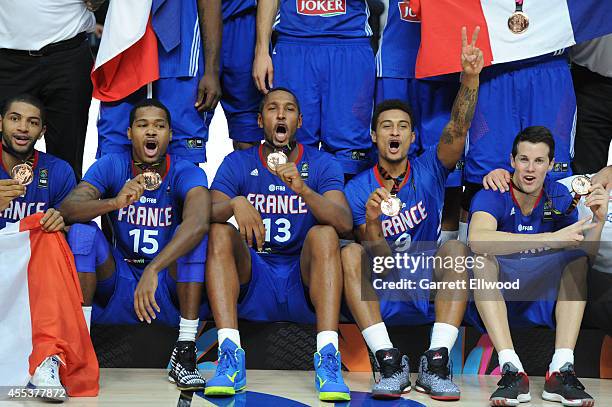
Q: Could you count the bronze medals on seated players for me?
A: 5